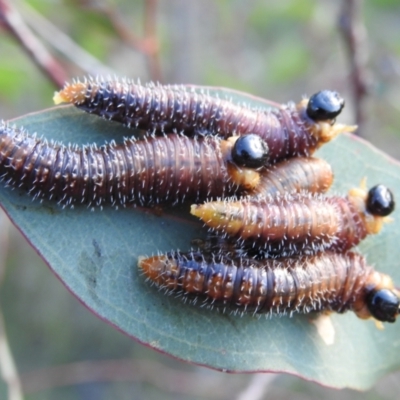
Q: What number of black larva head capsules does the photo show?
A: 4